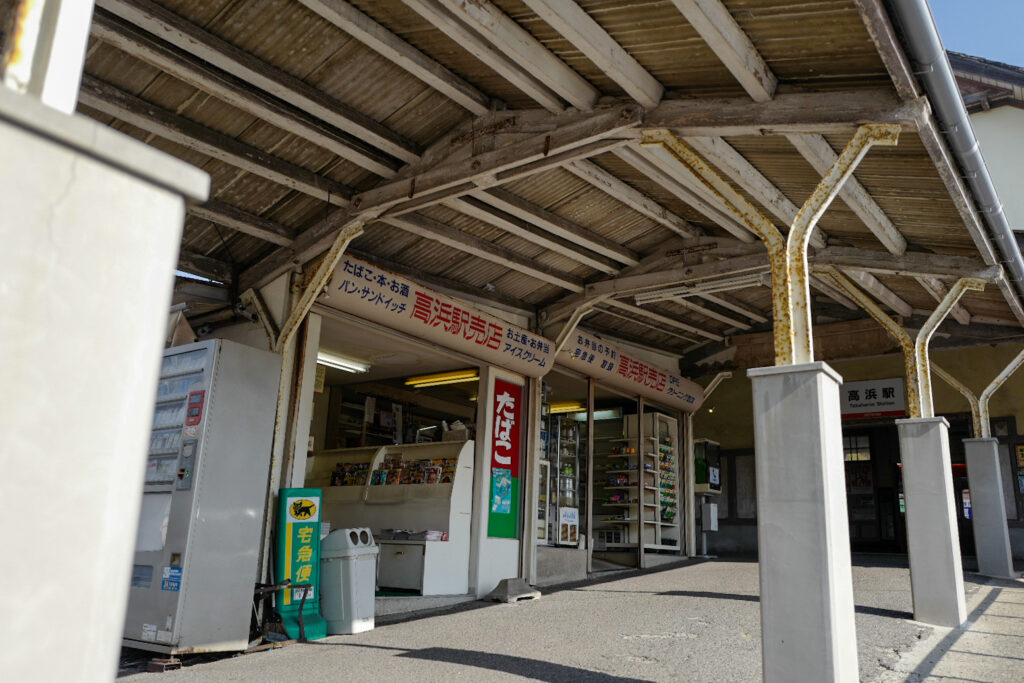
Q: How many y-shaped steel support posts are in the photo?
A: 3